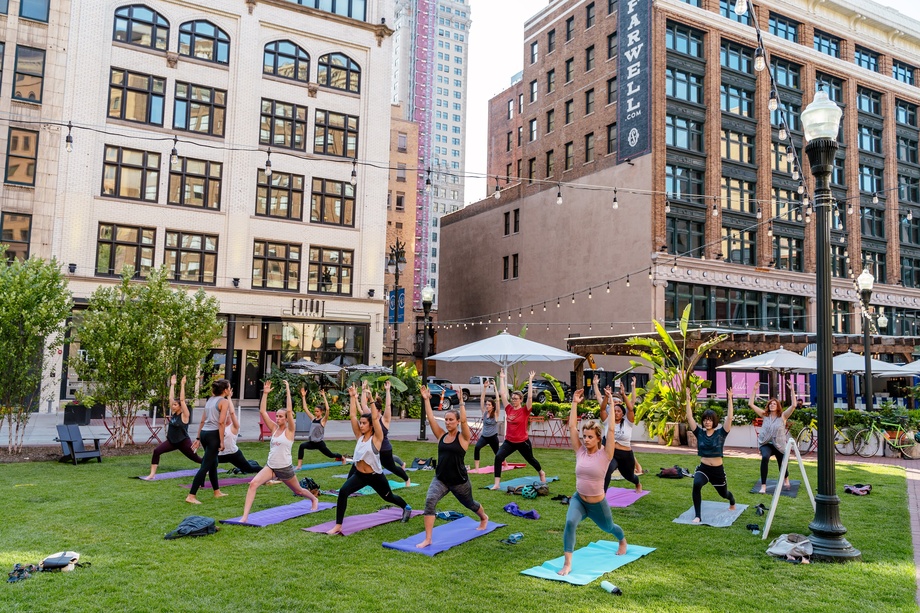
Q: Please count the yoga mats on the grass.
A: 15